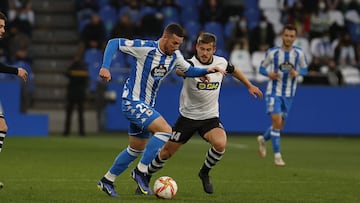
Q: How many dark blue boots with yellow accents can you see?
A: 2